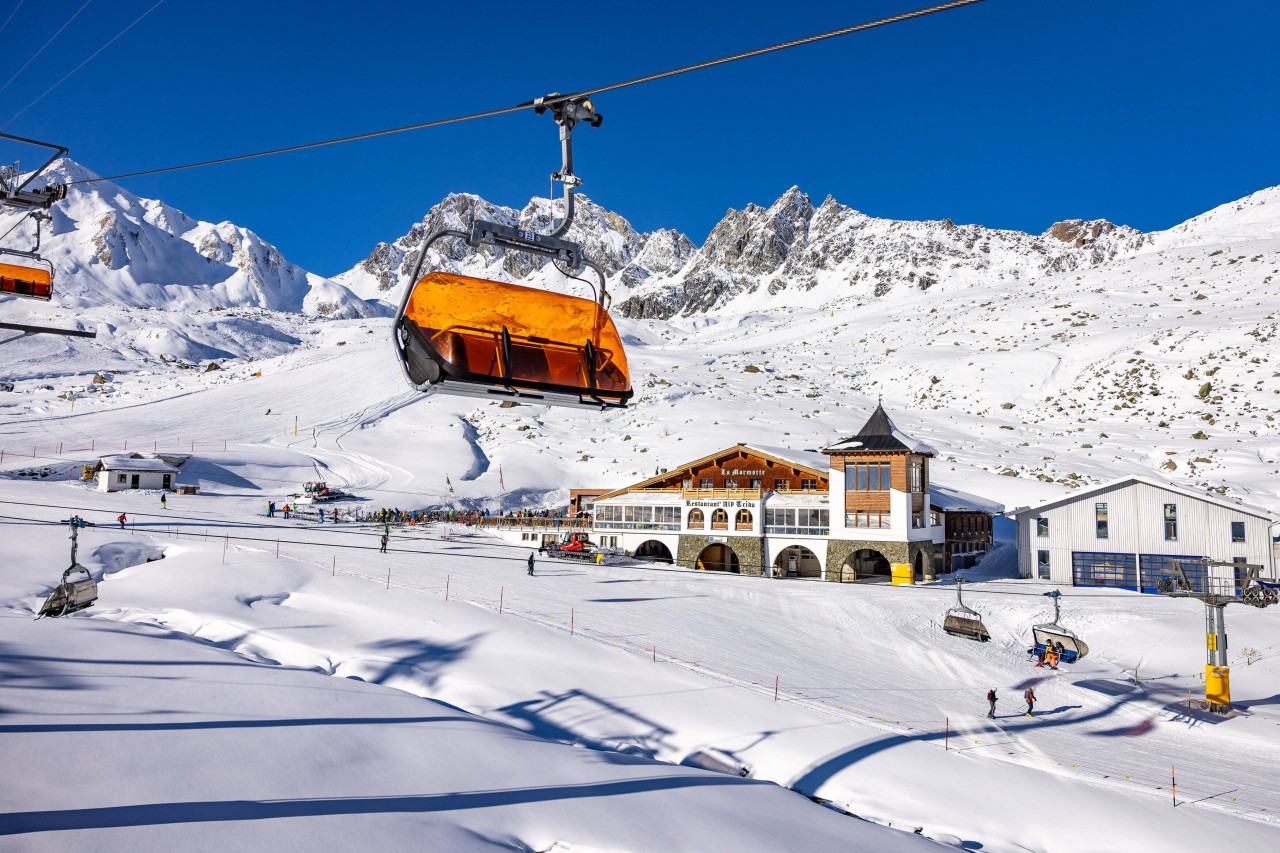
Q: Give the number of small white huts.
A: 1